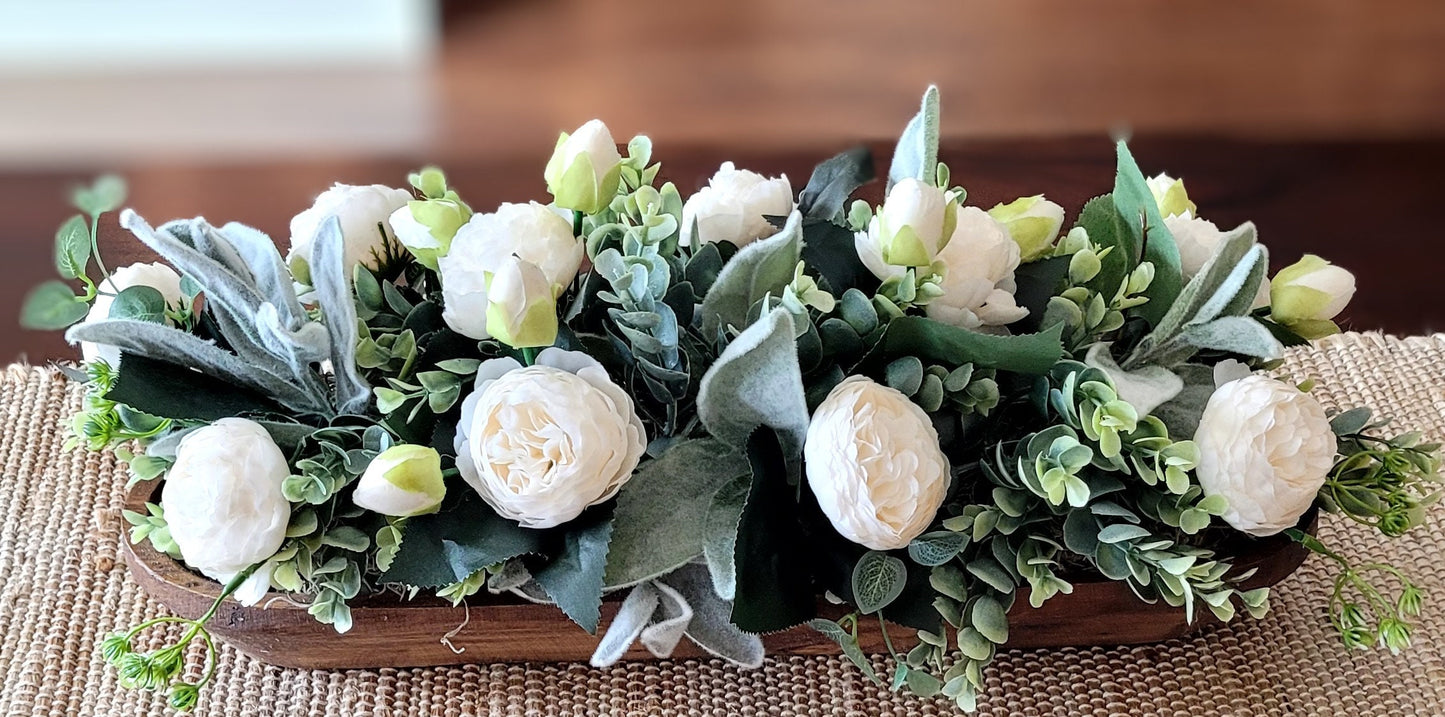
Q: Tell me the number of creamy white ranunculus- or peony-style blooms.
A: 10